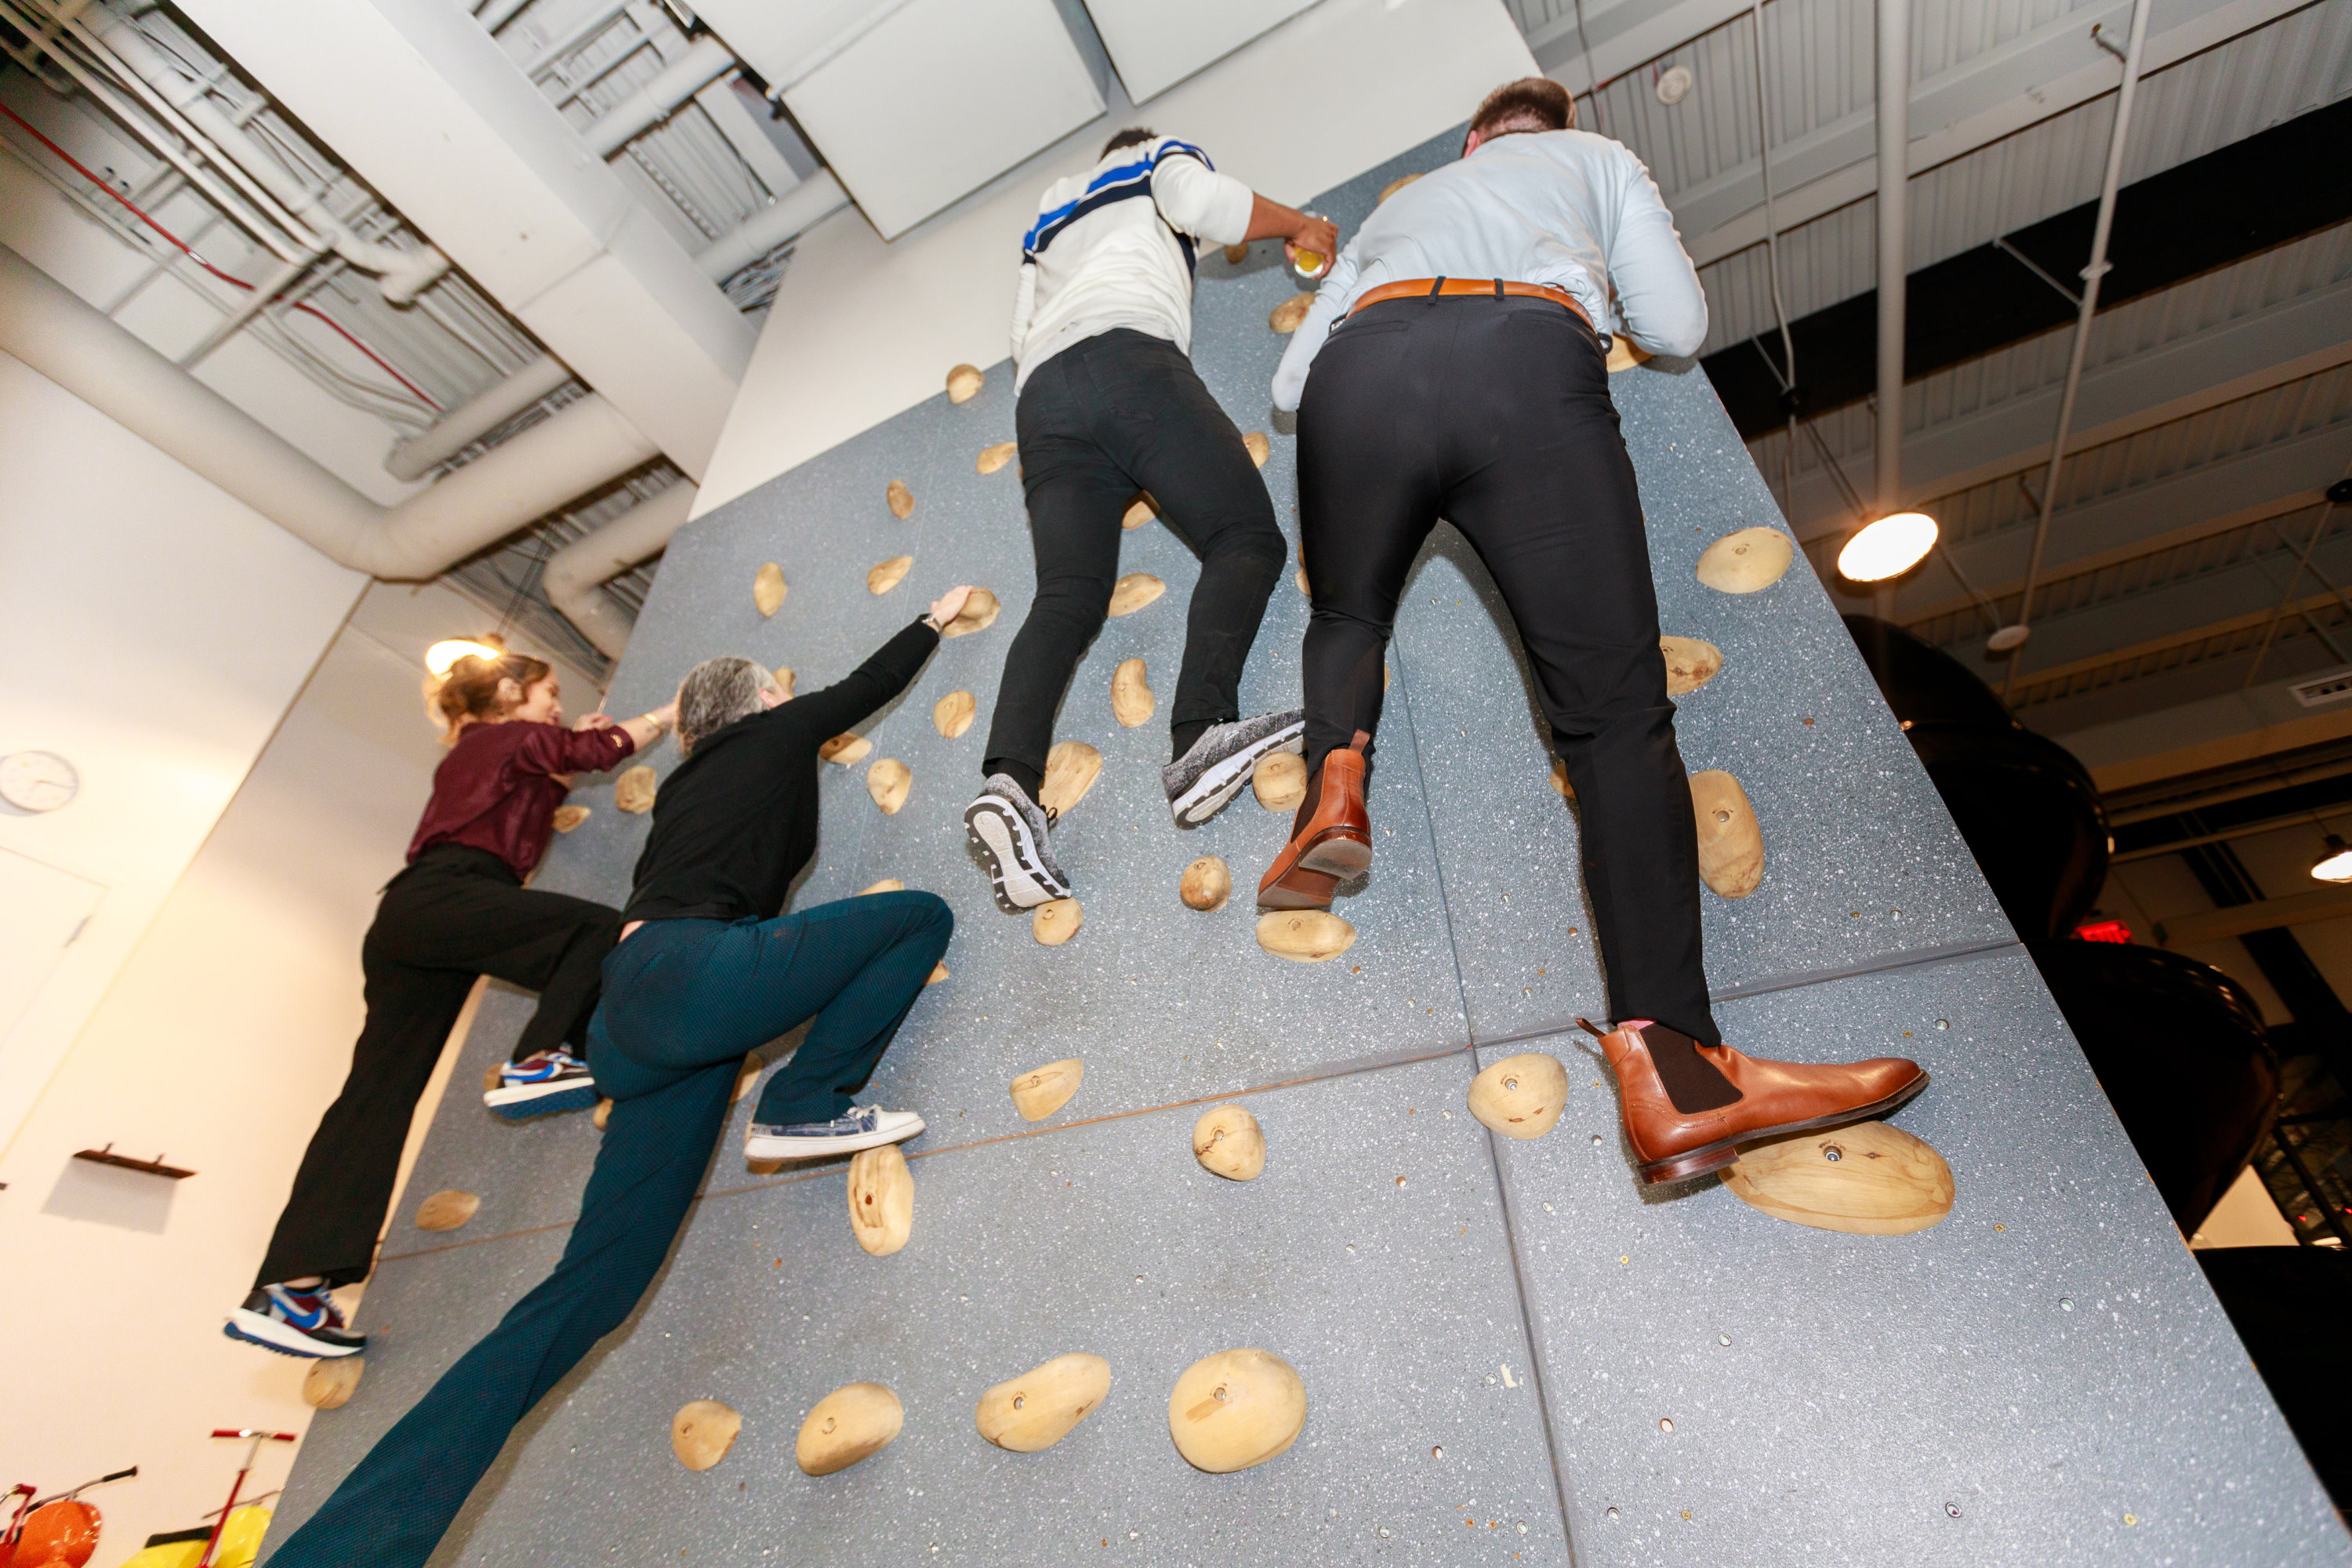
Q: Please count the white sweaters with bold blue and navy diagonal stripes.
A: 1